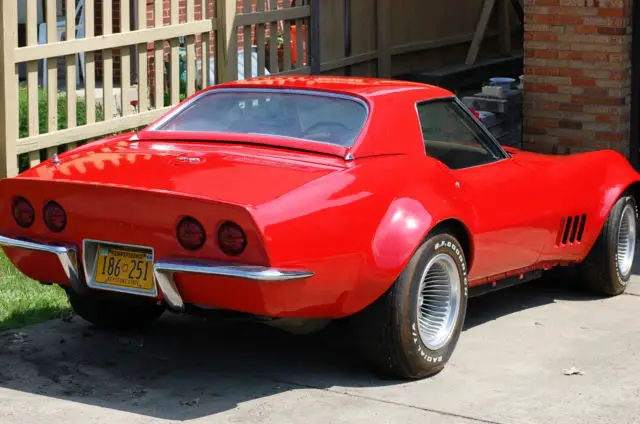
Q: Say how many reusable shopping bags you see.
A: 0